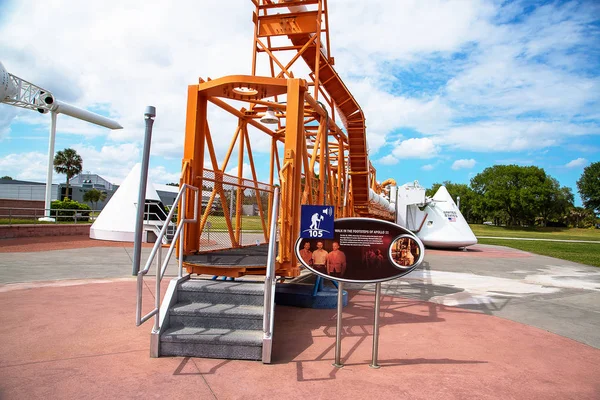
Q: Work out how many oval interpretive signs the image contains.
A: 1